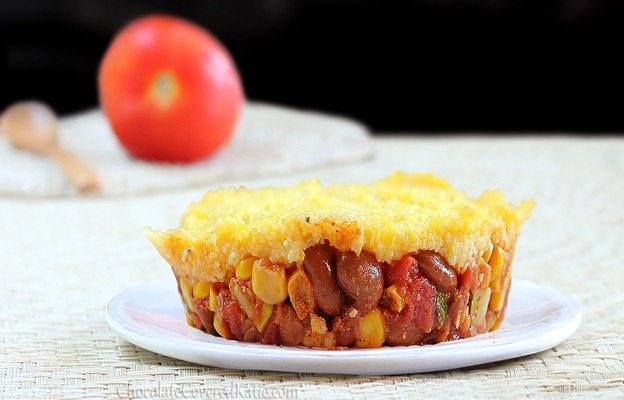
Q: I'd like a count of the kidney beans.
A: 3